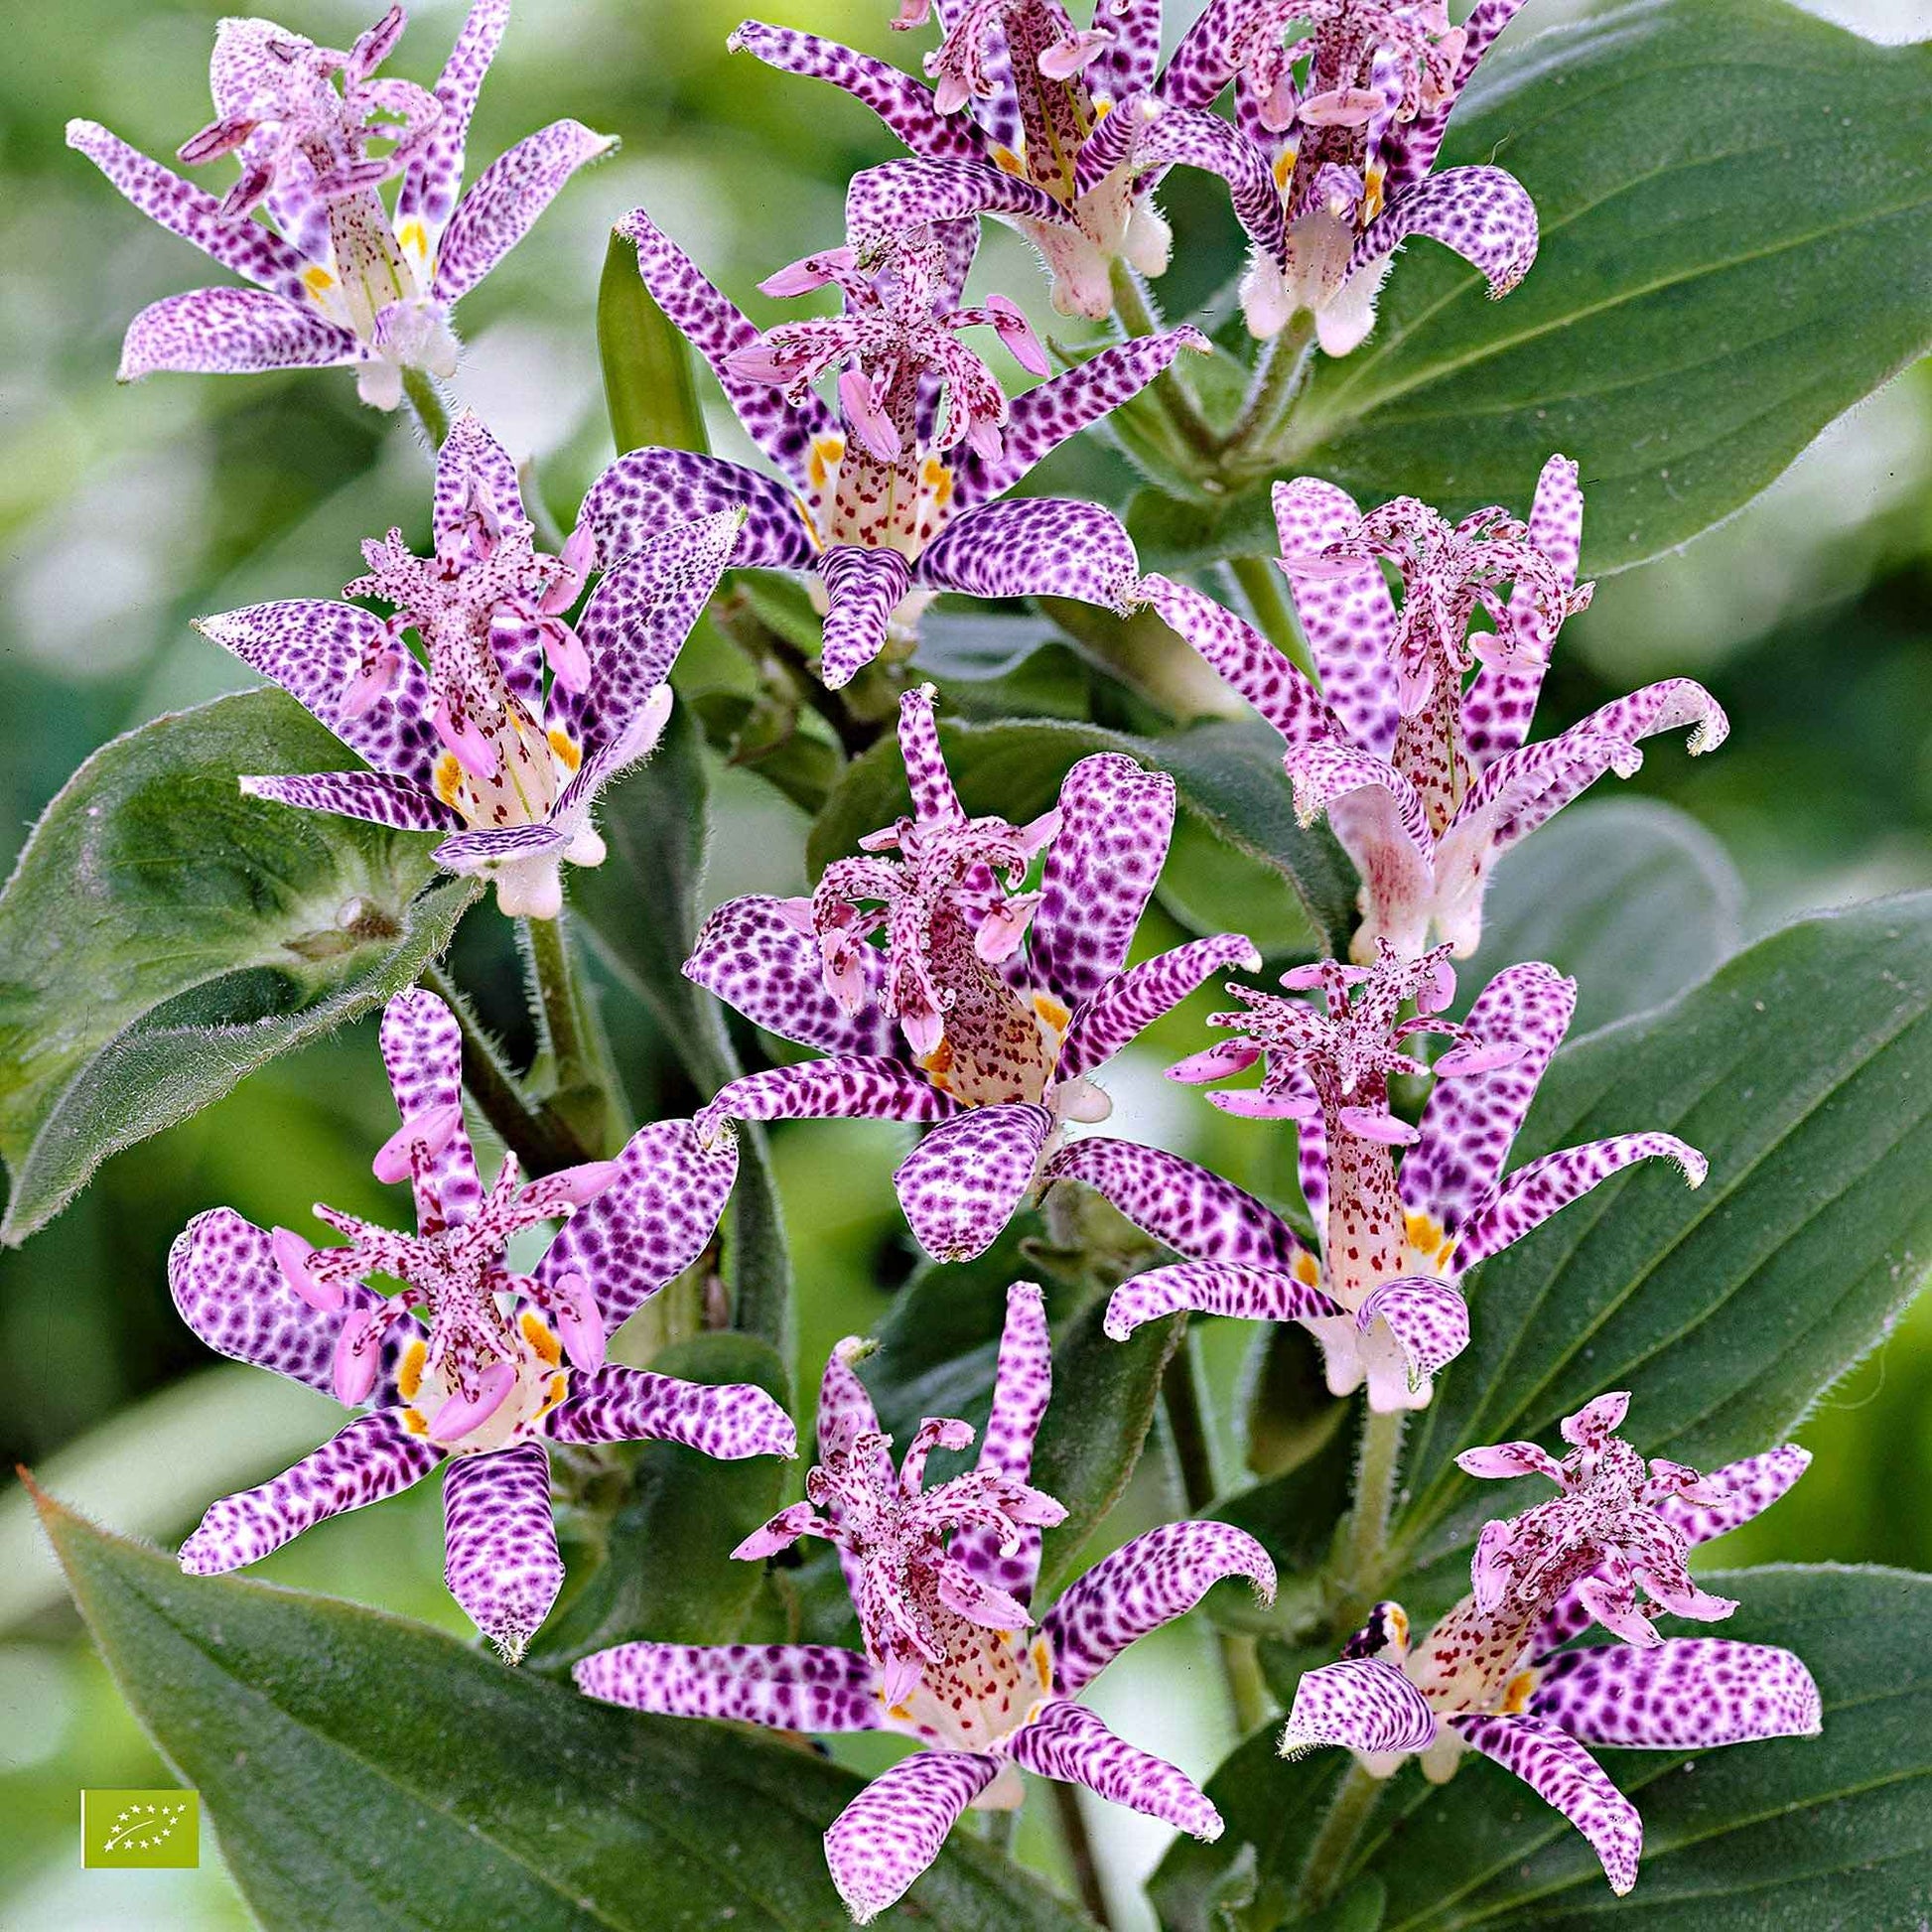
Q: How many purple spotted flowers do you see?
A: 11